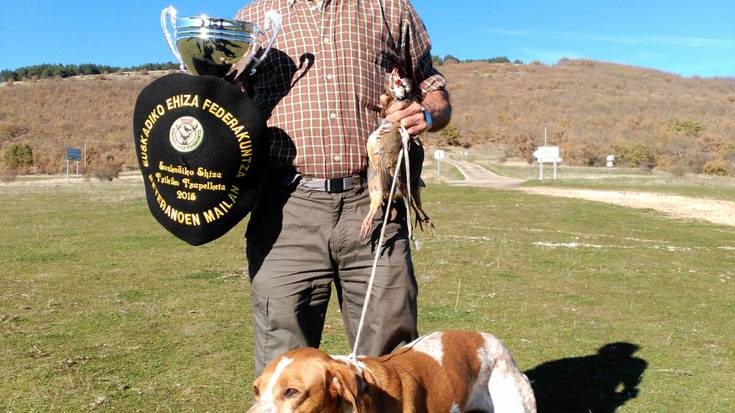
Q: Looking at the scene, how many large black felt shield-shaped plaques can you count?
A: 1